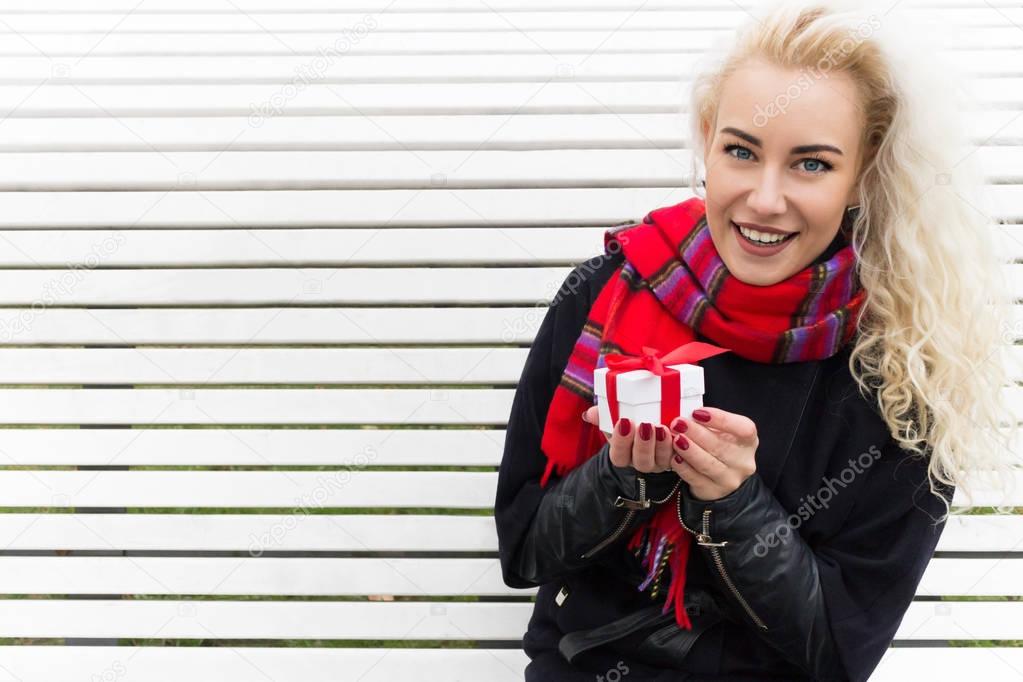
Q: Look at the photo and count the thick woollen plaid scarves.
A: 1